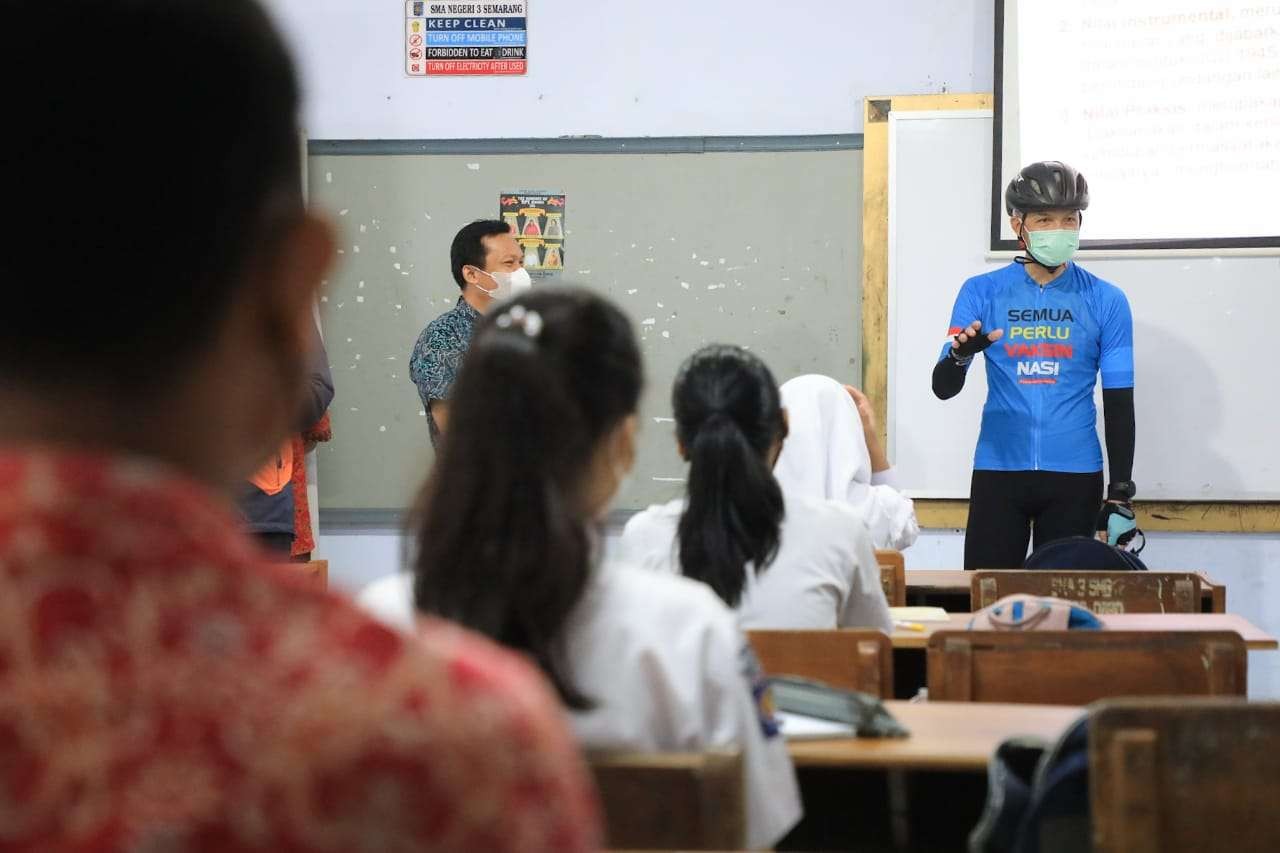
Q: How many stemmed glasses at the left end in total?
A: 0